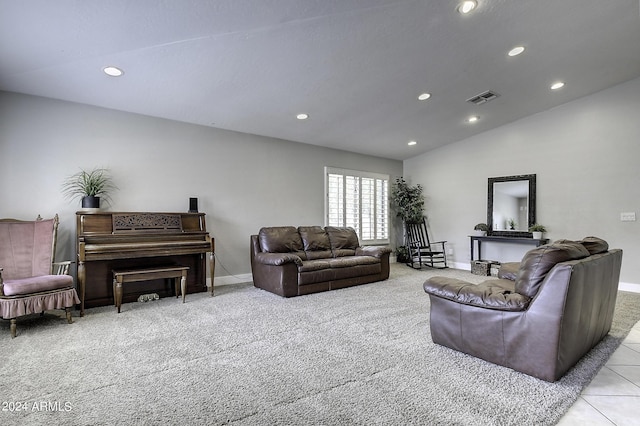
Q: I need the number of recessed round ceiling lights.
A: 8